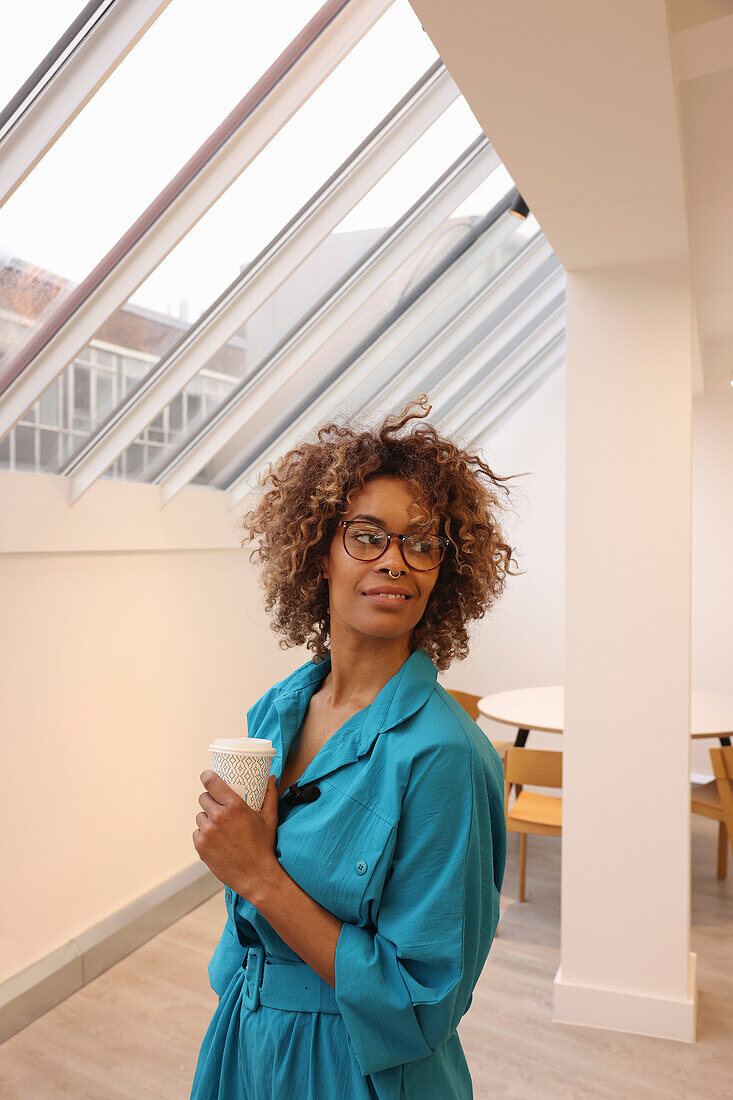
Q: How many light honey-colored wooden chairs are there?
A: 3